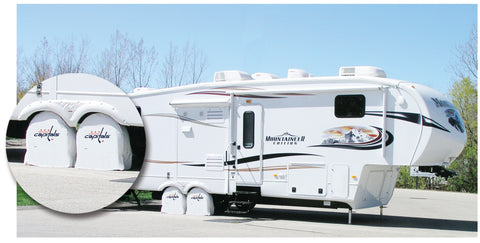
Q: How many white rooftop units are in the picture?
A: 4